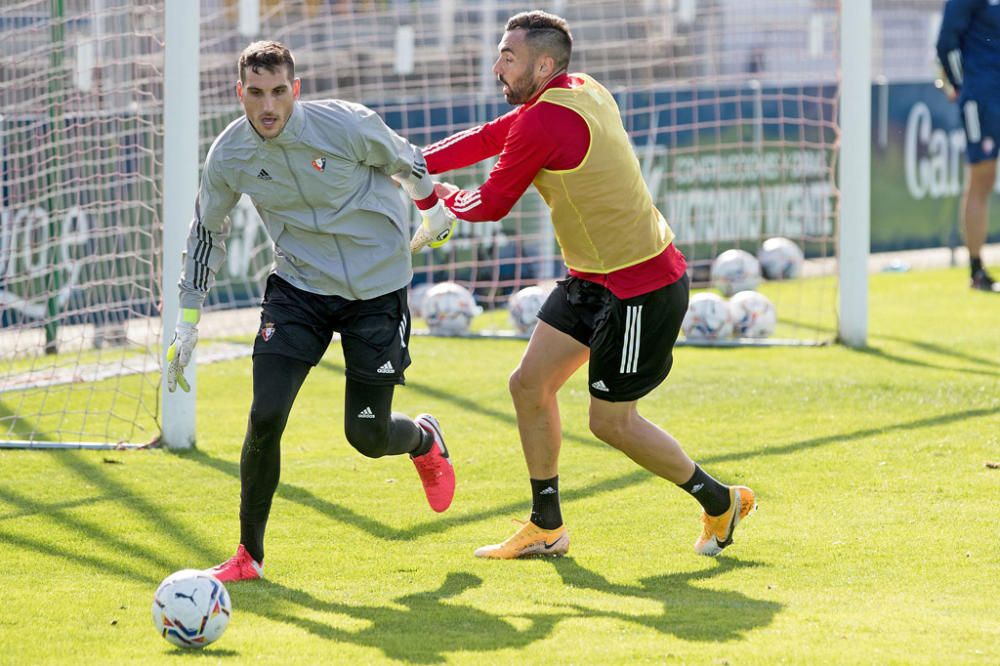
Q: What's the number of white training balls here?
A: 8